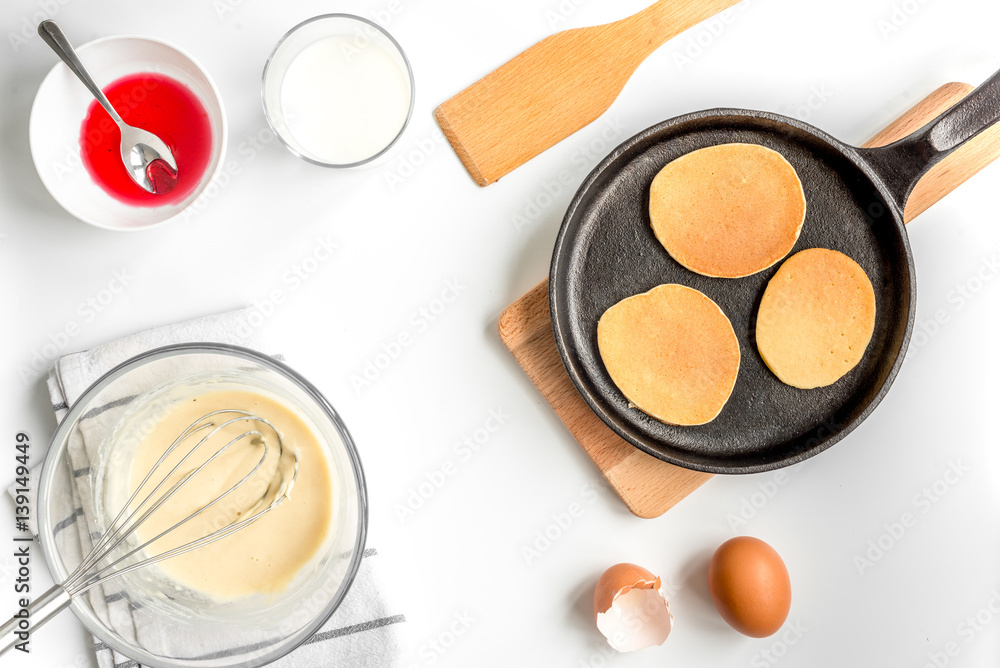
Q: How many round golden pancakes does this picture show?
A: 3